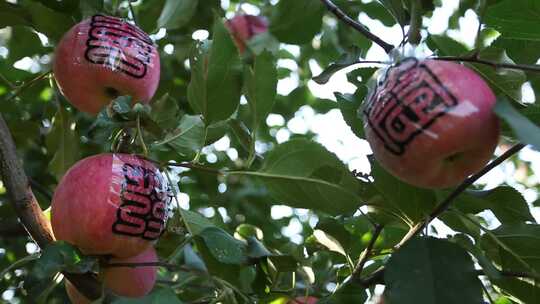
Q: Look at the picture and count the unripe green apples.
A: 0